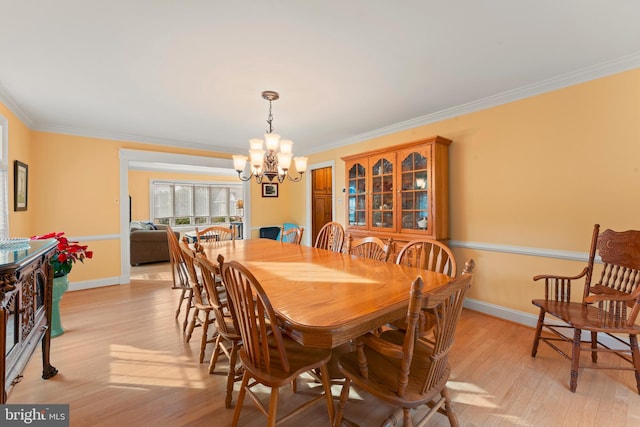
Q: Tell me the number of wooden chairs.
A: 11